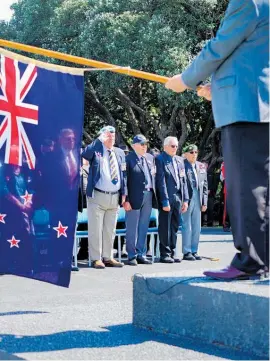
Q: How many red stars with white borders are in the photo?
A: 4